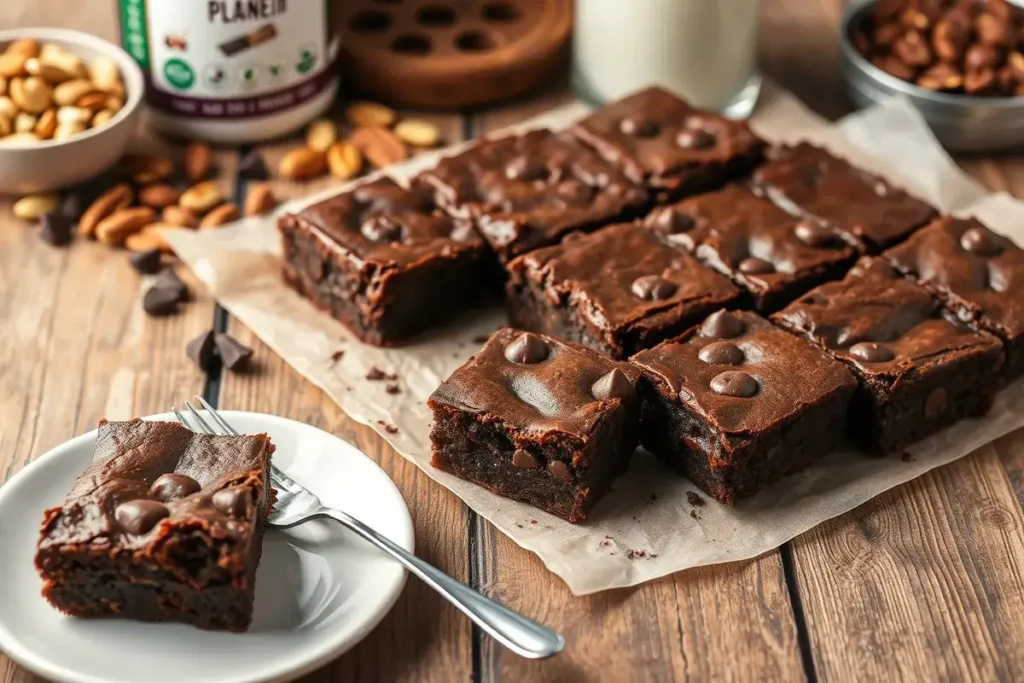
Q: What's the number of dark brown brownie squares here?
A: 11